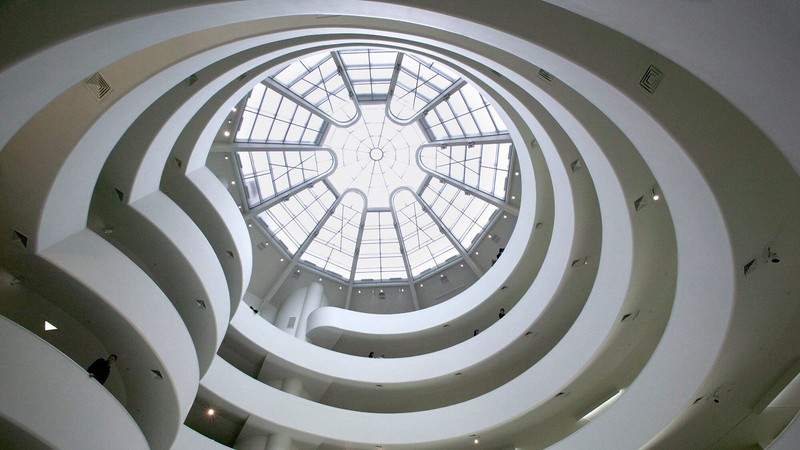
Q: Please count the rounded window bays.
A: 6